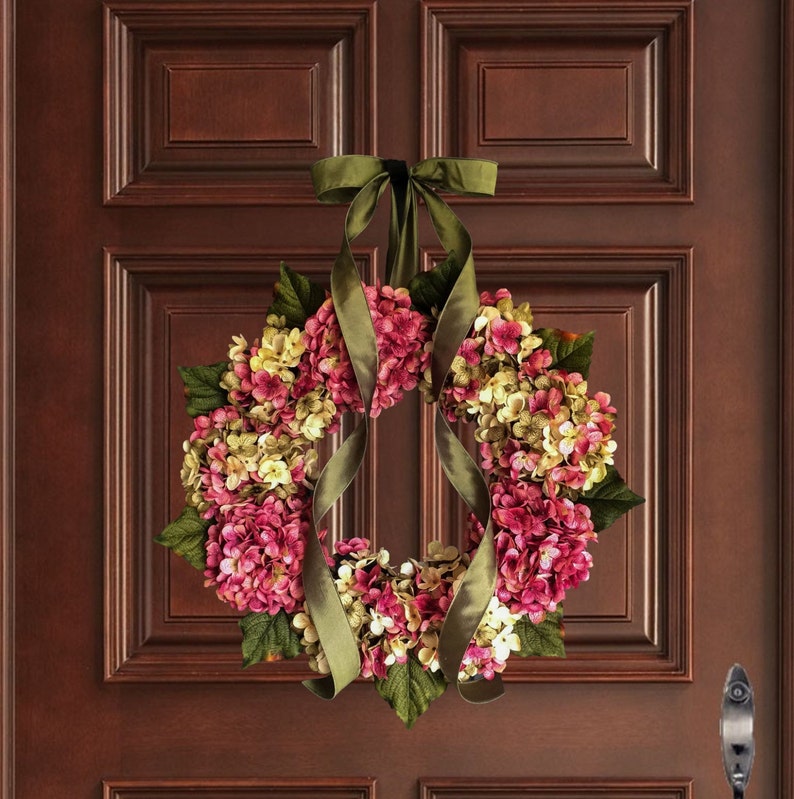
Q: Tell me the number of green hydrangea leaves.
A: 9